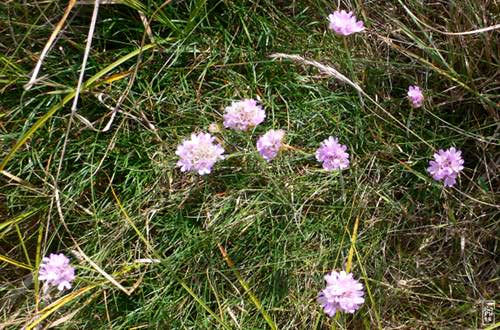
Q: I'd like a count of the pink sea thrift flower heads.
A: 9